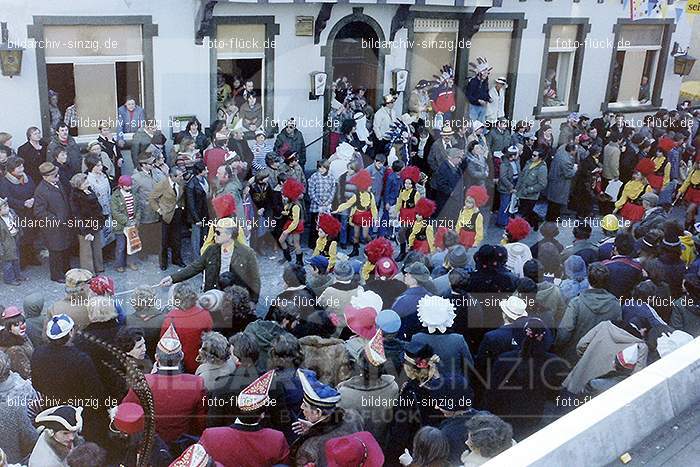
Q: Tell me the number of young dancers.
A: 12